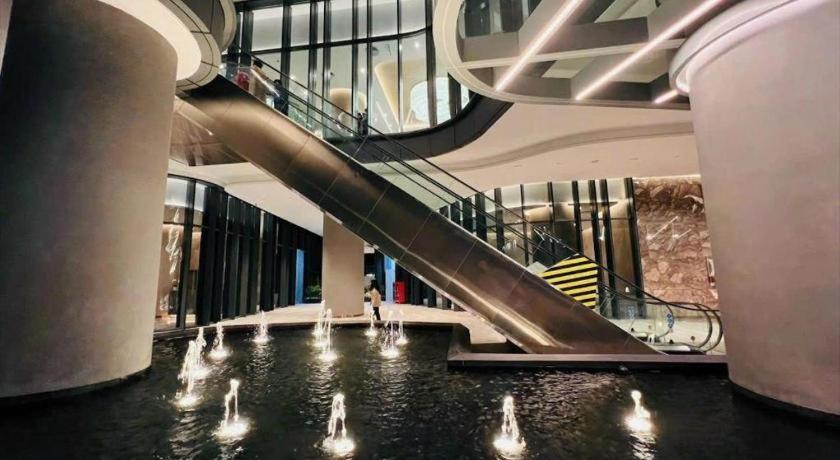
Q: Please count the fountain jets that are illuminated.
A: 14